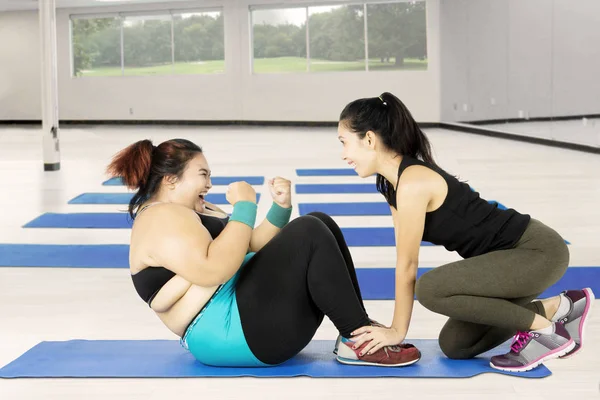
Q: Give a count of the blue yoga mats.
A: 10